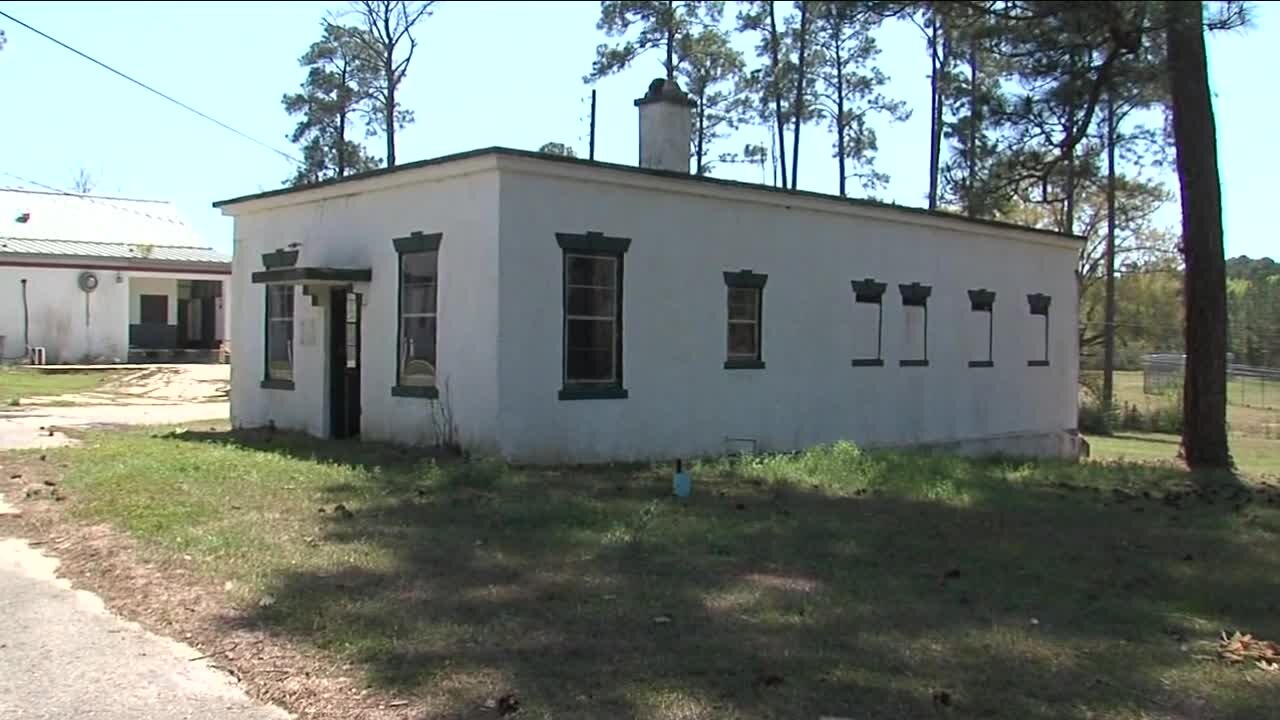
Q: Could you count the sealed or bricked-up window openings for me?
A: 4